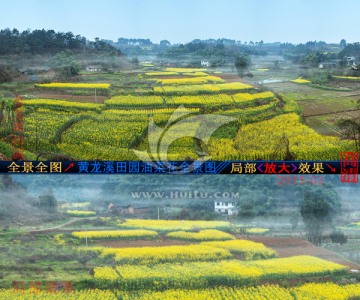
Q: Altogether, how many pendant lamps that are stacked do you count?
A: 0